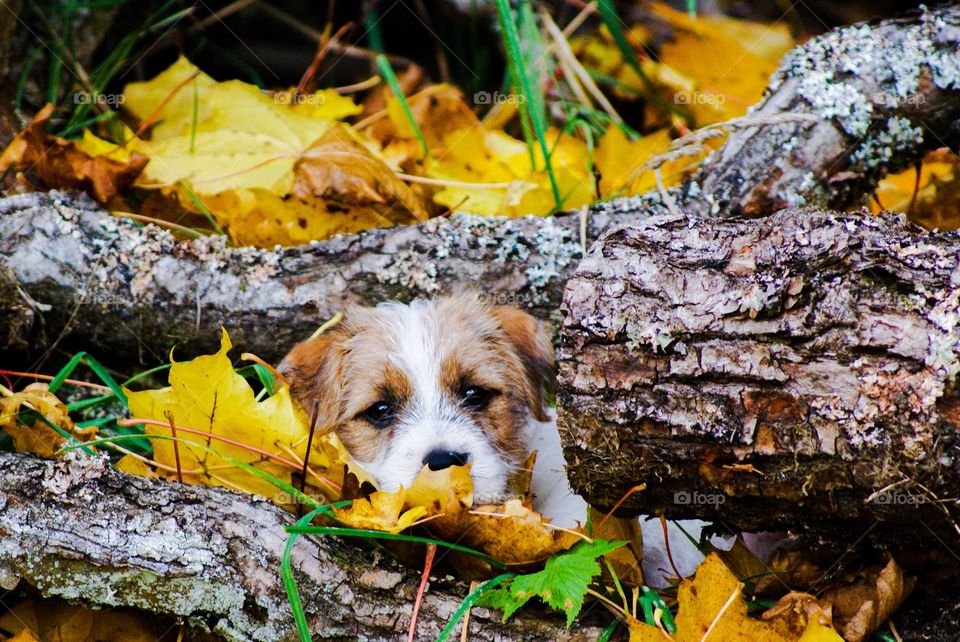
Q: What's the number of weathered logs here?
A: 3